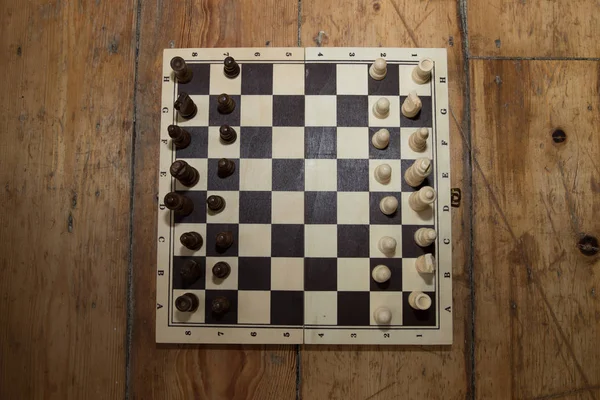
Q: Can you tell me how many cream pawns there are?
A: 8